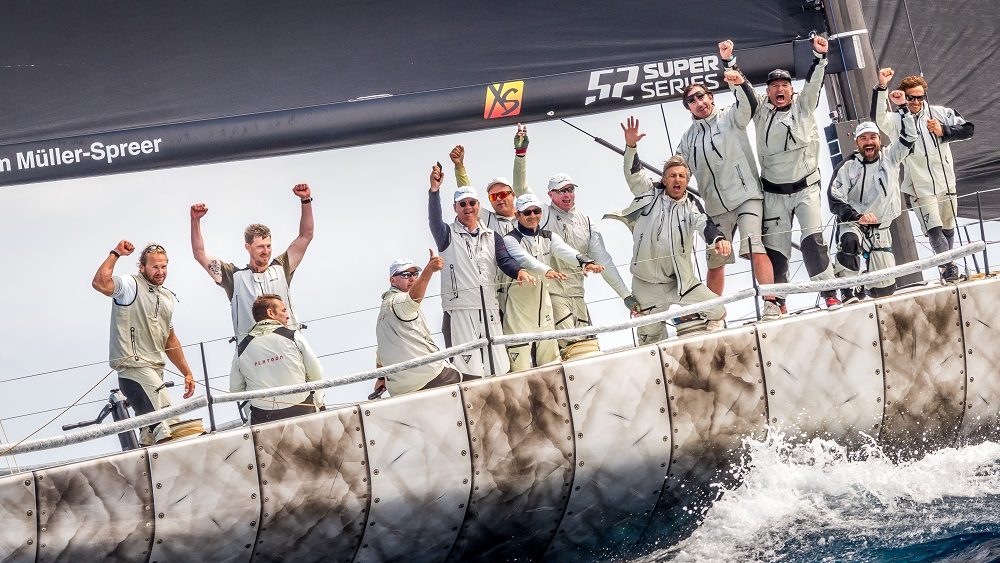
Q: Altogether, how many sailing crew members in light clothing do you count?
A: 13